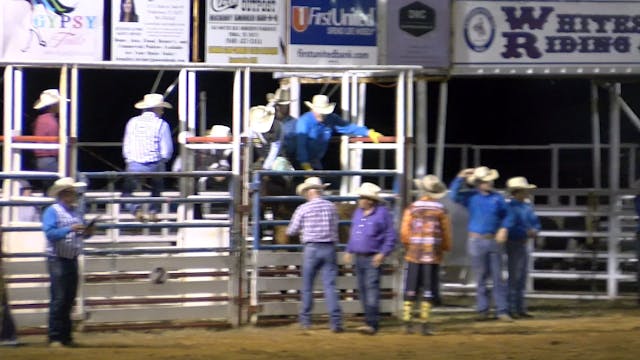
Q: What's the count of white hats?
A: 11